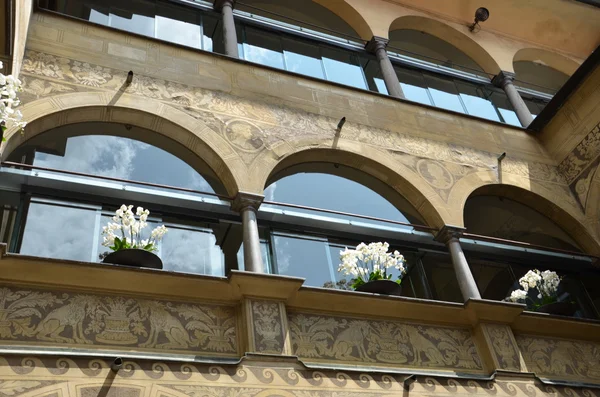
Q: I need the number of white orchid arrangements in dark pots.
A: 3